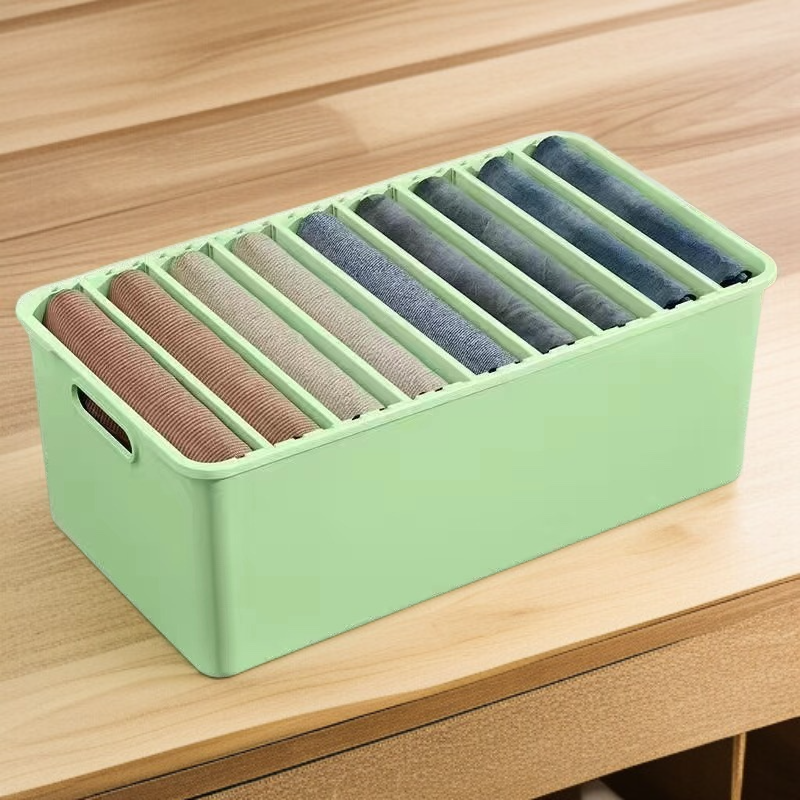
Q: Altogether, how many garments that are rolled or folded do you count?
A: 9